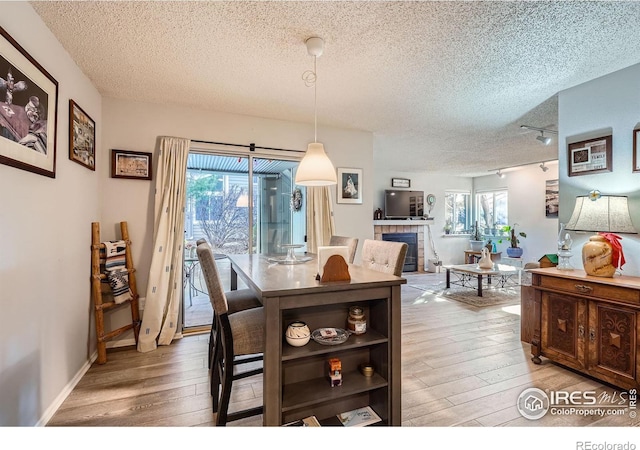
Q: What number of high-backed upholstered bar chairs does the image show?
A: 4